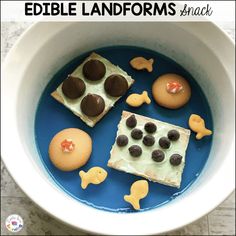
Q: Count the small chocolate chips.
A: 10